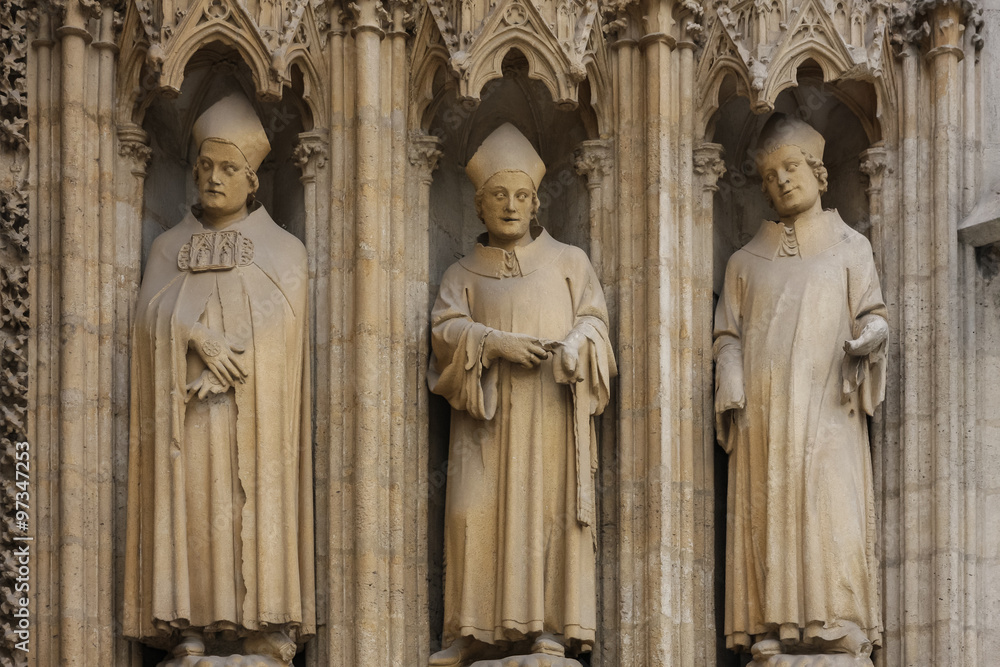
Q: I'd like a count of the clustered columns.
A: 4